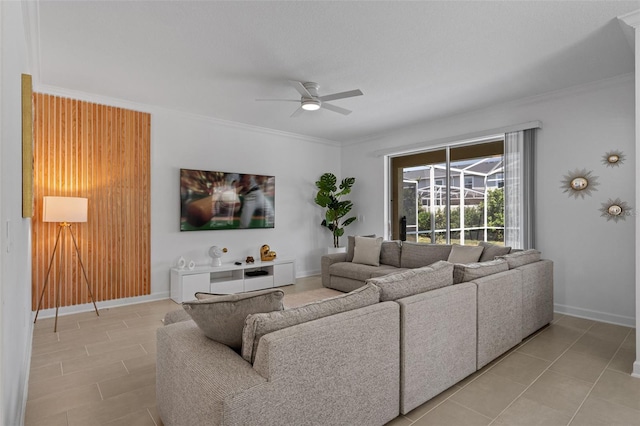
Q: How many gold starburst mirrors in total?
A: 3